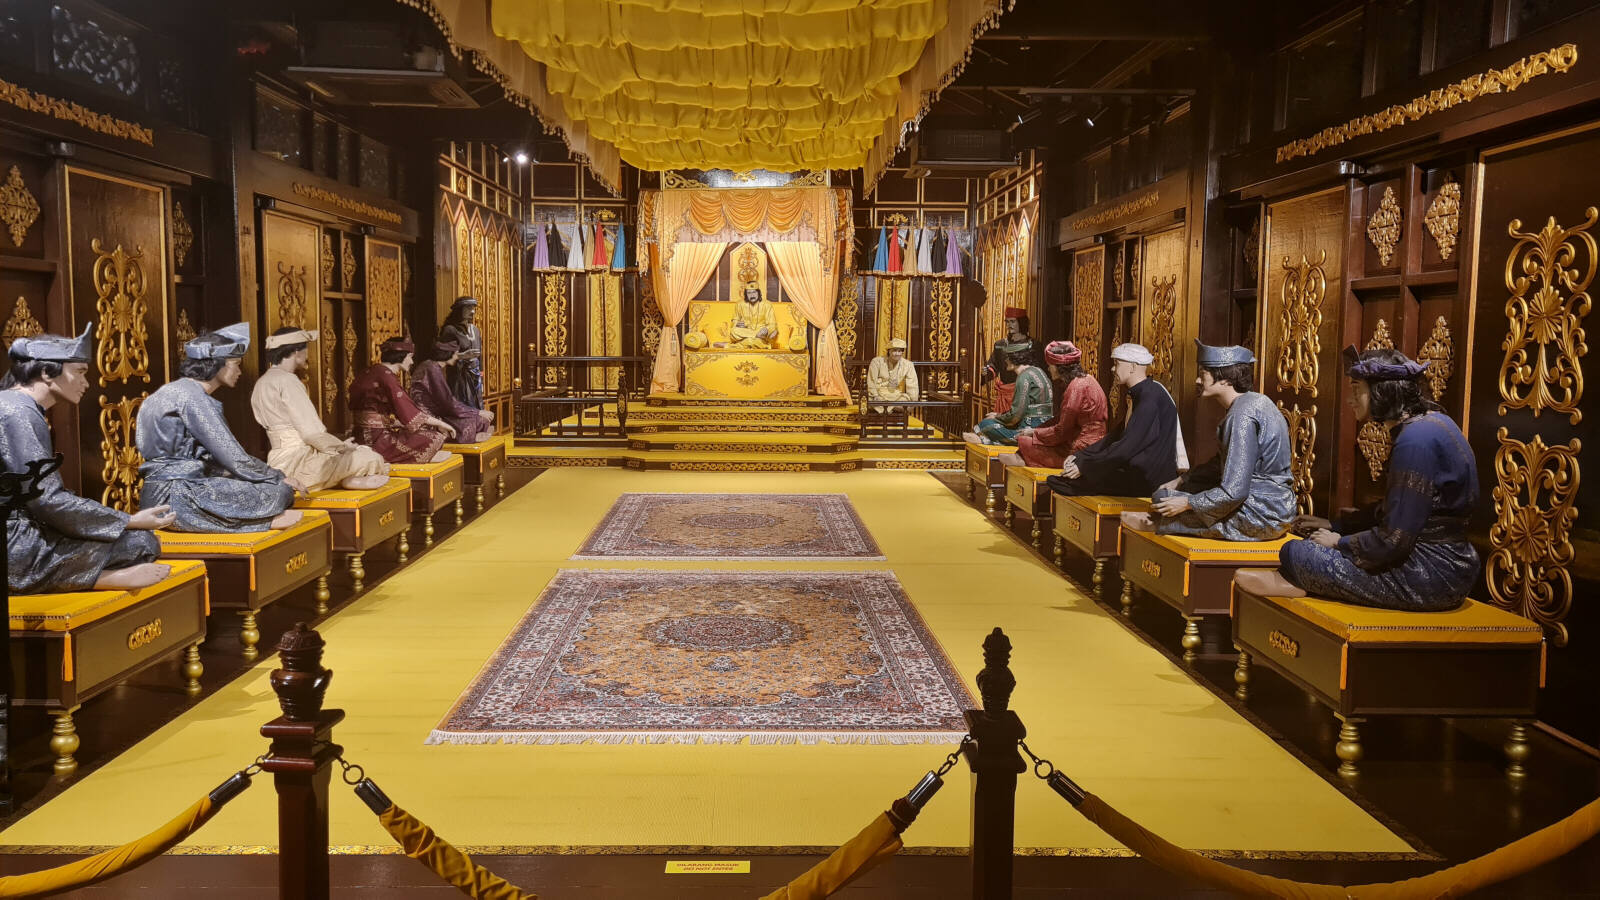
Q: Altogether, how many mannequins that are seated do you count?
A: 12